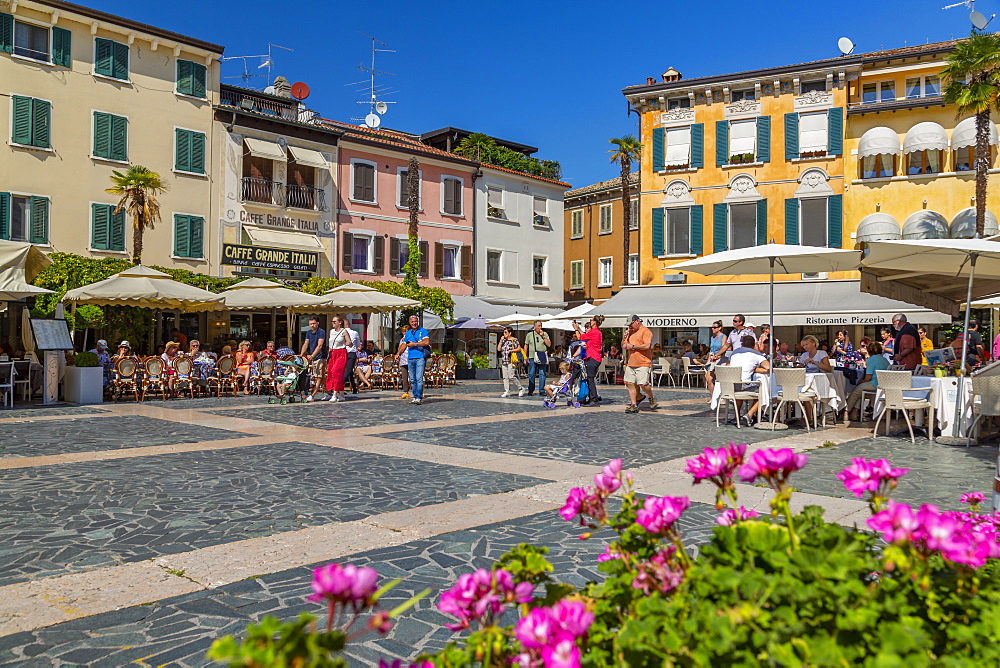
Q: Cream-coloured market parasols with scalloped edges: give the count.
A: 3